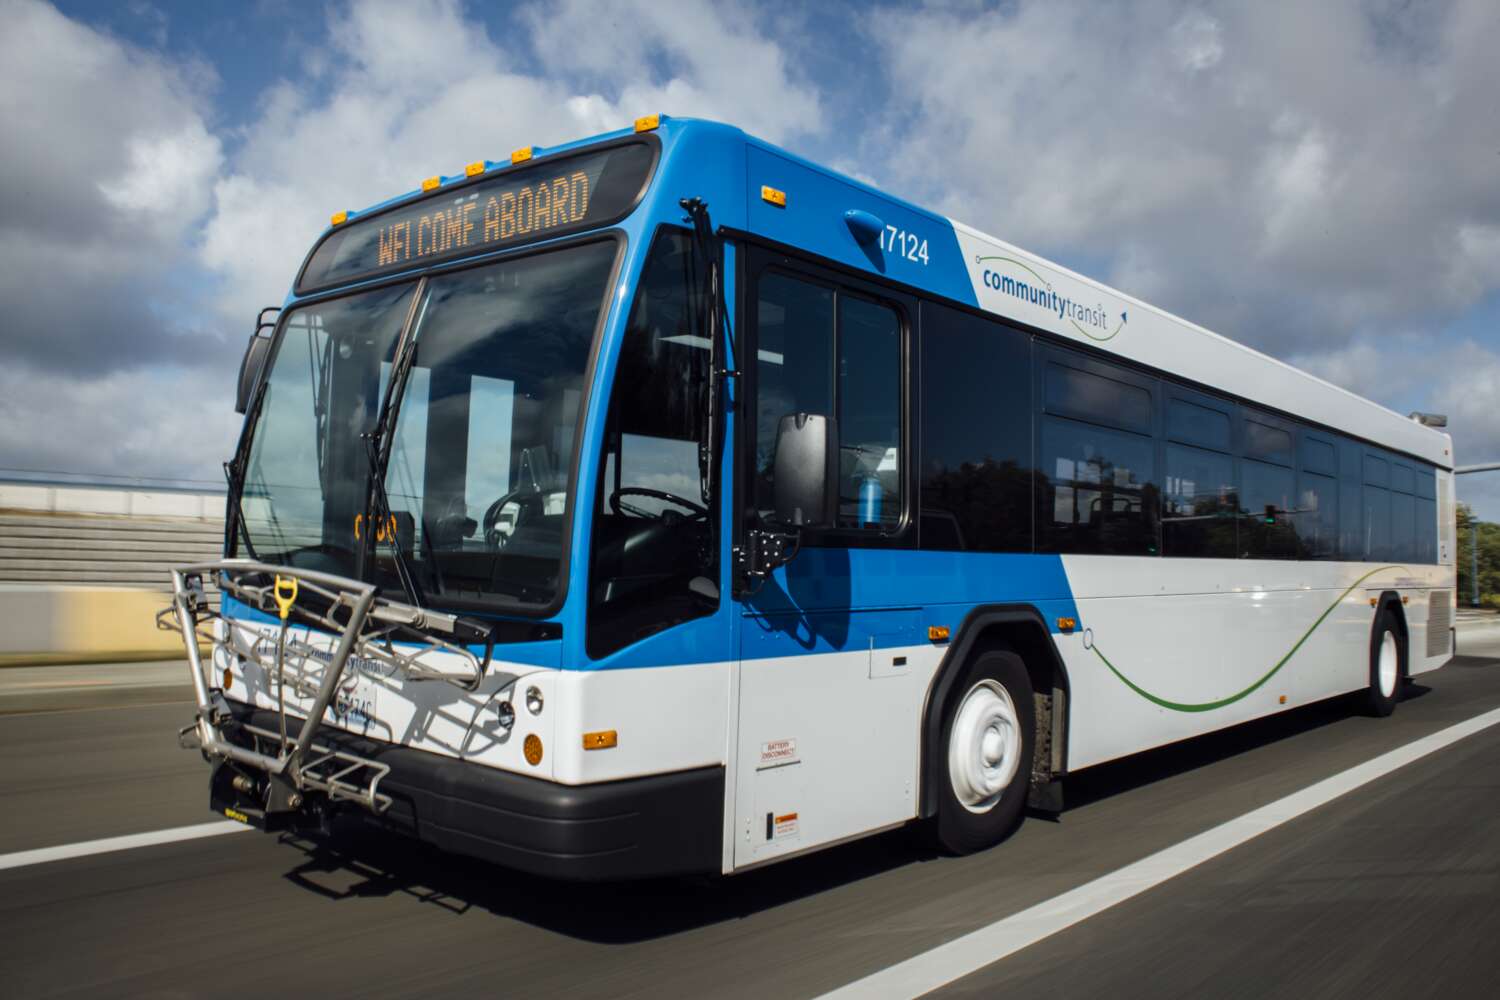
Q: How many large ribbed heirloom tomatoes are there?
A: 0